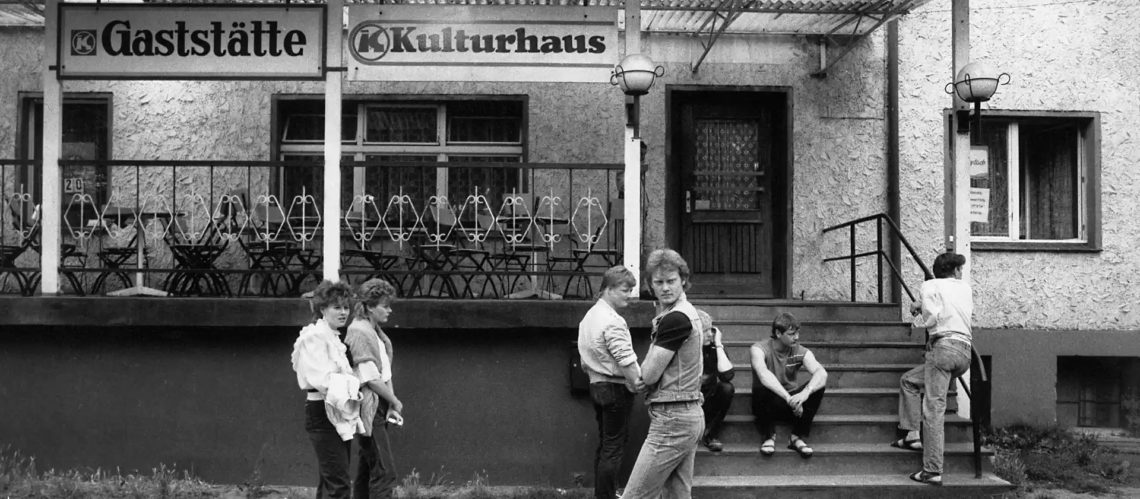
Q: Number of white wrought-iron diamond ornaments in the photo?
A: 15